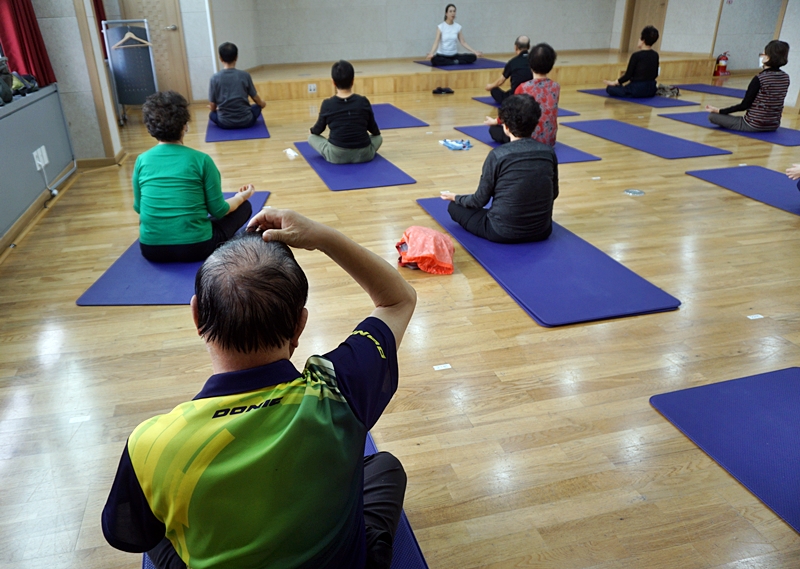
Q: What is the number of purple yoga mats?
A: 15